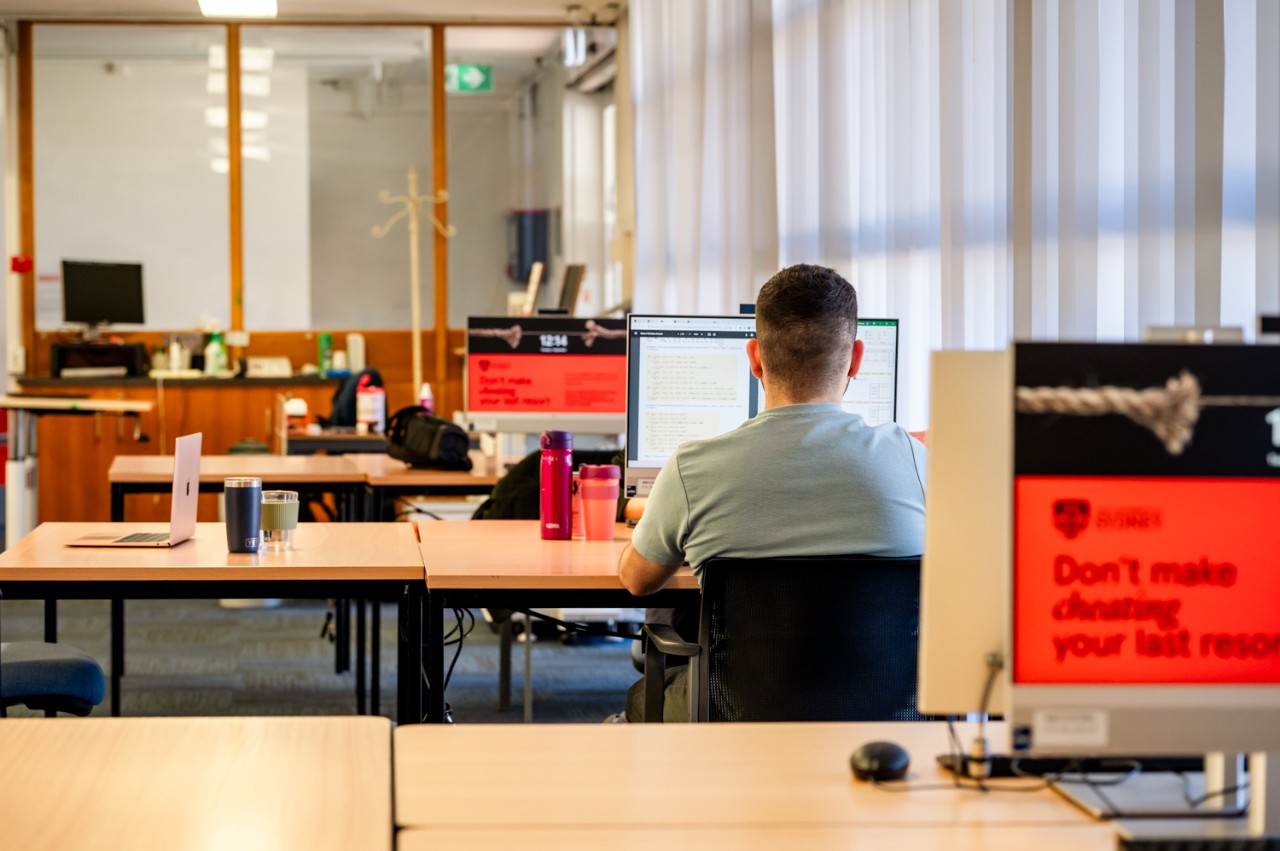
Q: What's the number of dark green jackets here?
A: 1